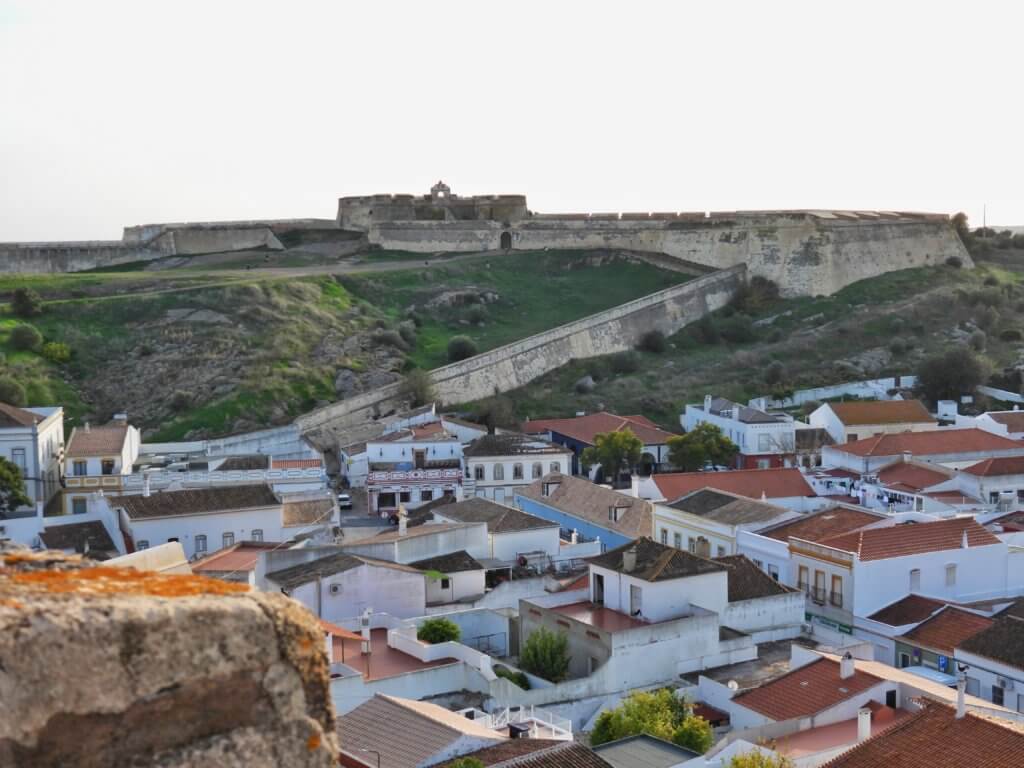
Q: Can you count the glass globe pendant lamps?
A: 0